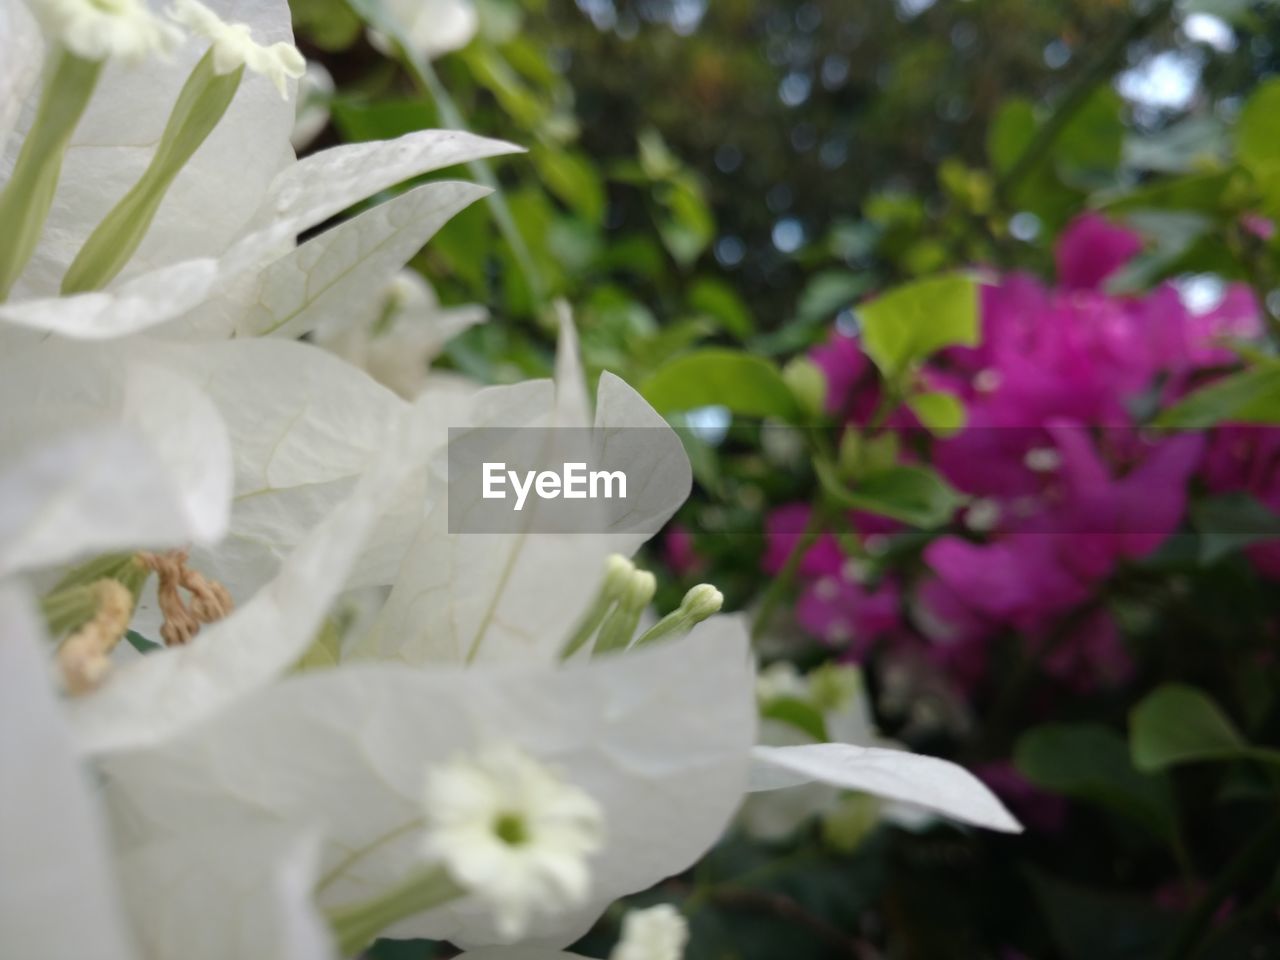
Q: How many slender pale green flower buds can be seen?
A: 3